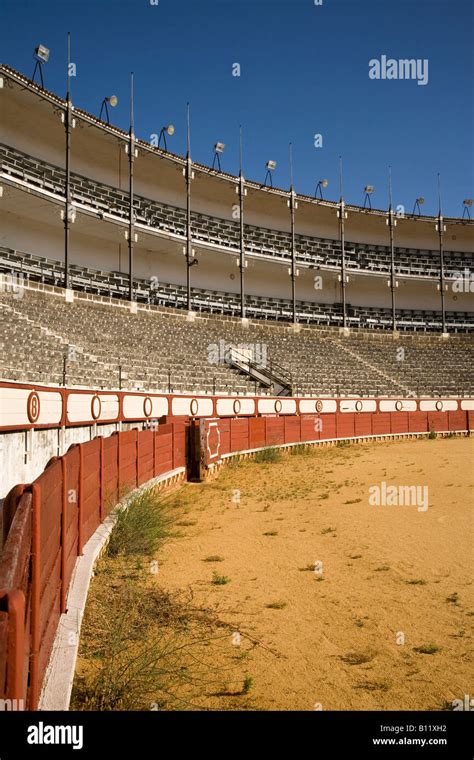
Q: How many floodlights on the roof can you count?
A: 9